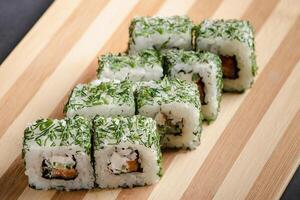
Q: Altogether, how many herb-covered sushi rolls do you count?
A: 8